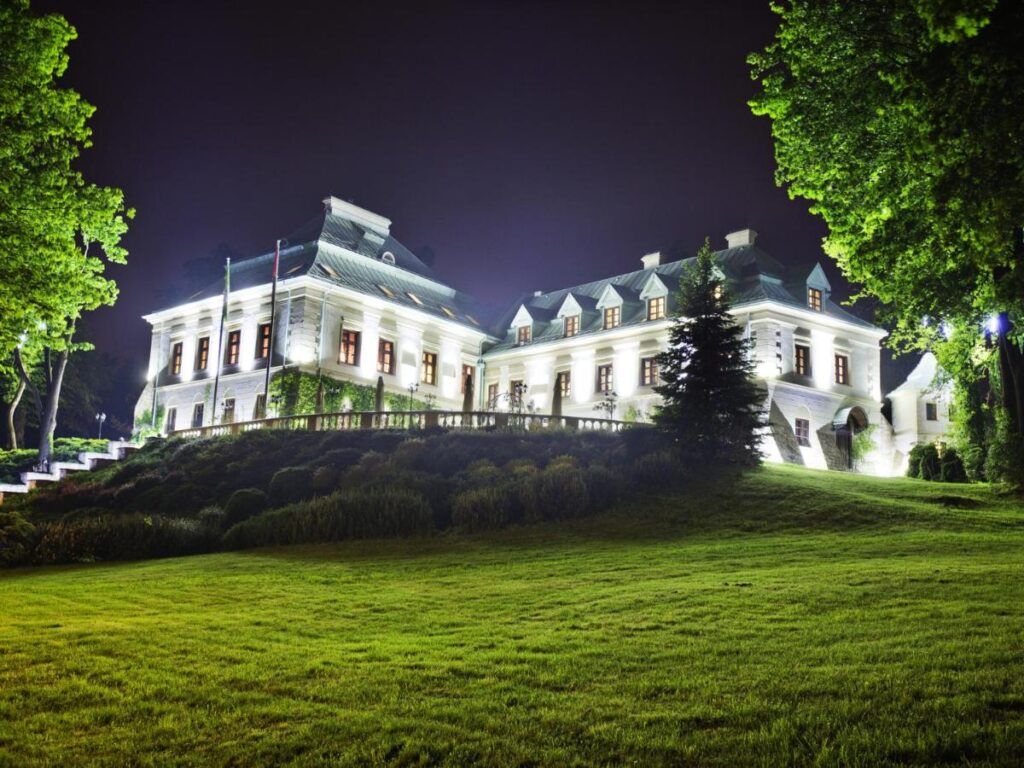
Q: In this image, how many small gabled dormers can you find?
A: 6